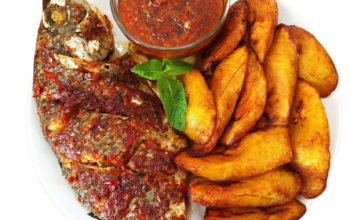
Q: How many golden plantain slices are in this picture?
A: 11